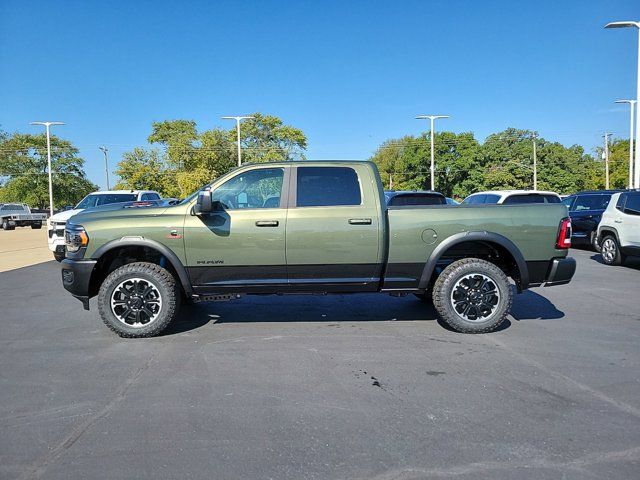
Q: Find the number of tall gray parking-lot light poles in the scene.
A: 5